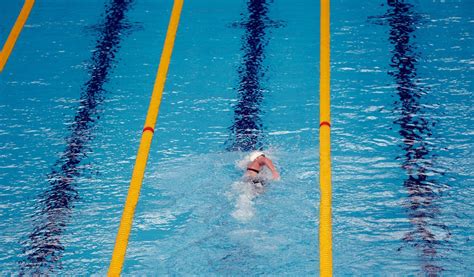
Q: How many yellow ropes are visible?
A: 3